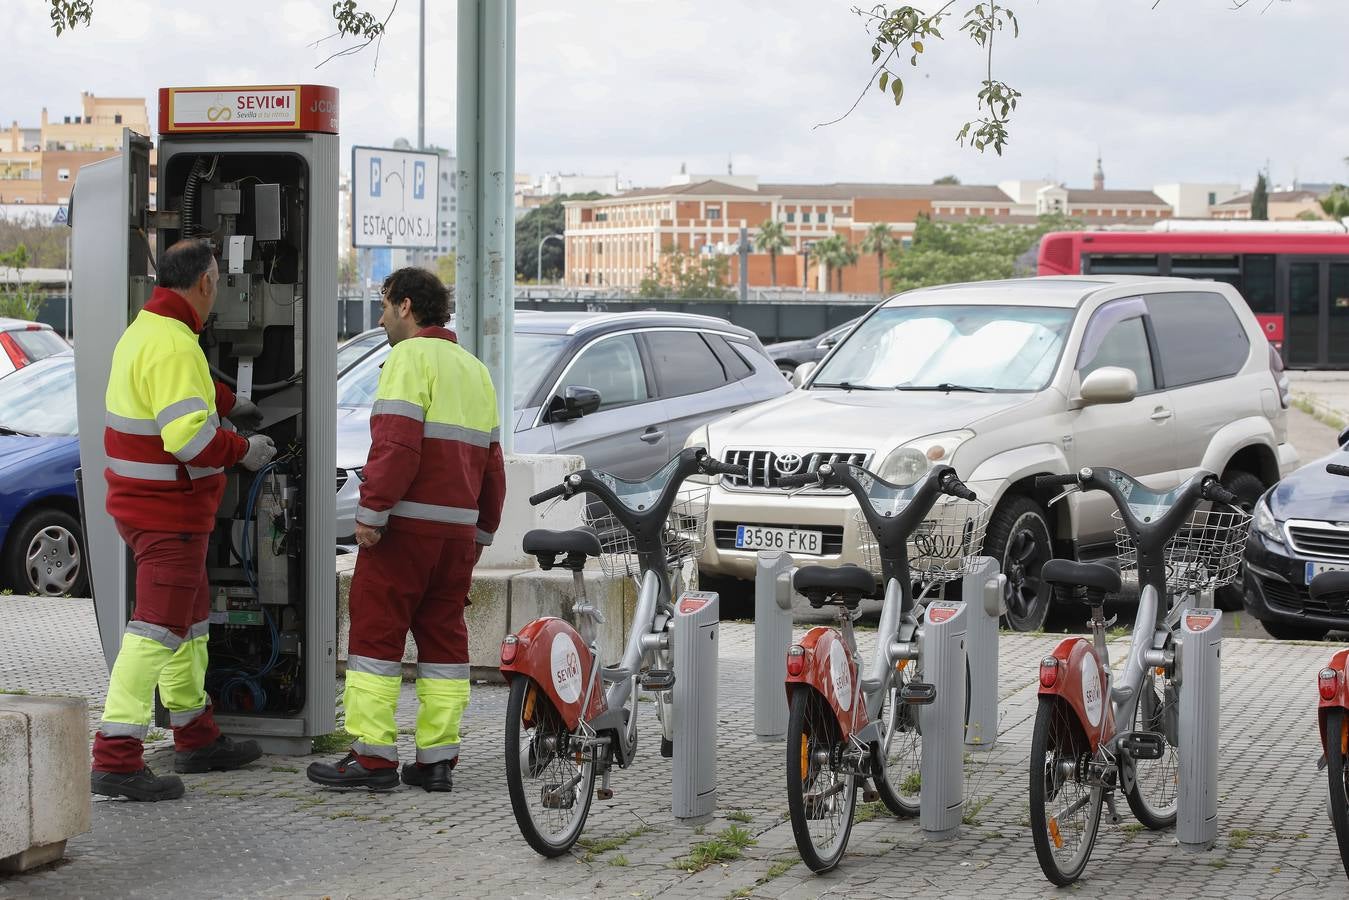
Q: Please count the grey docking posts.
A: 5